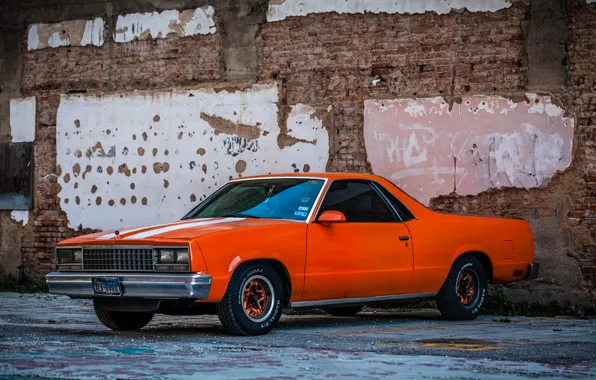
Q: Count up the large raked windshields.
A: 1